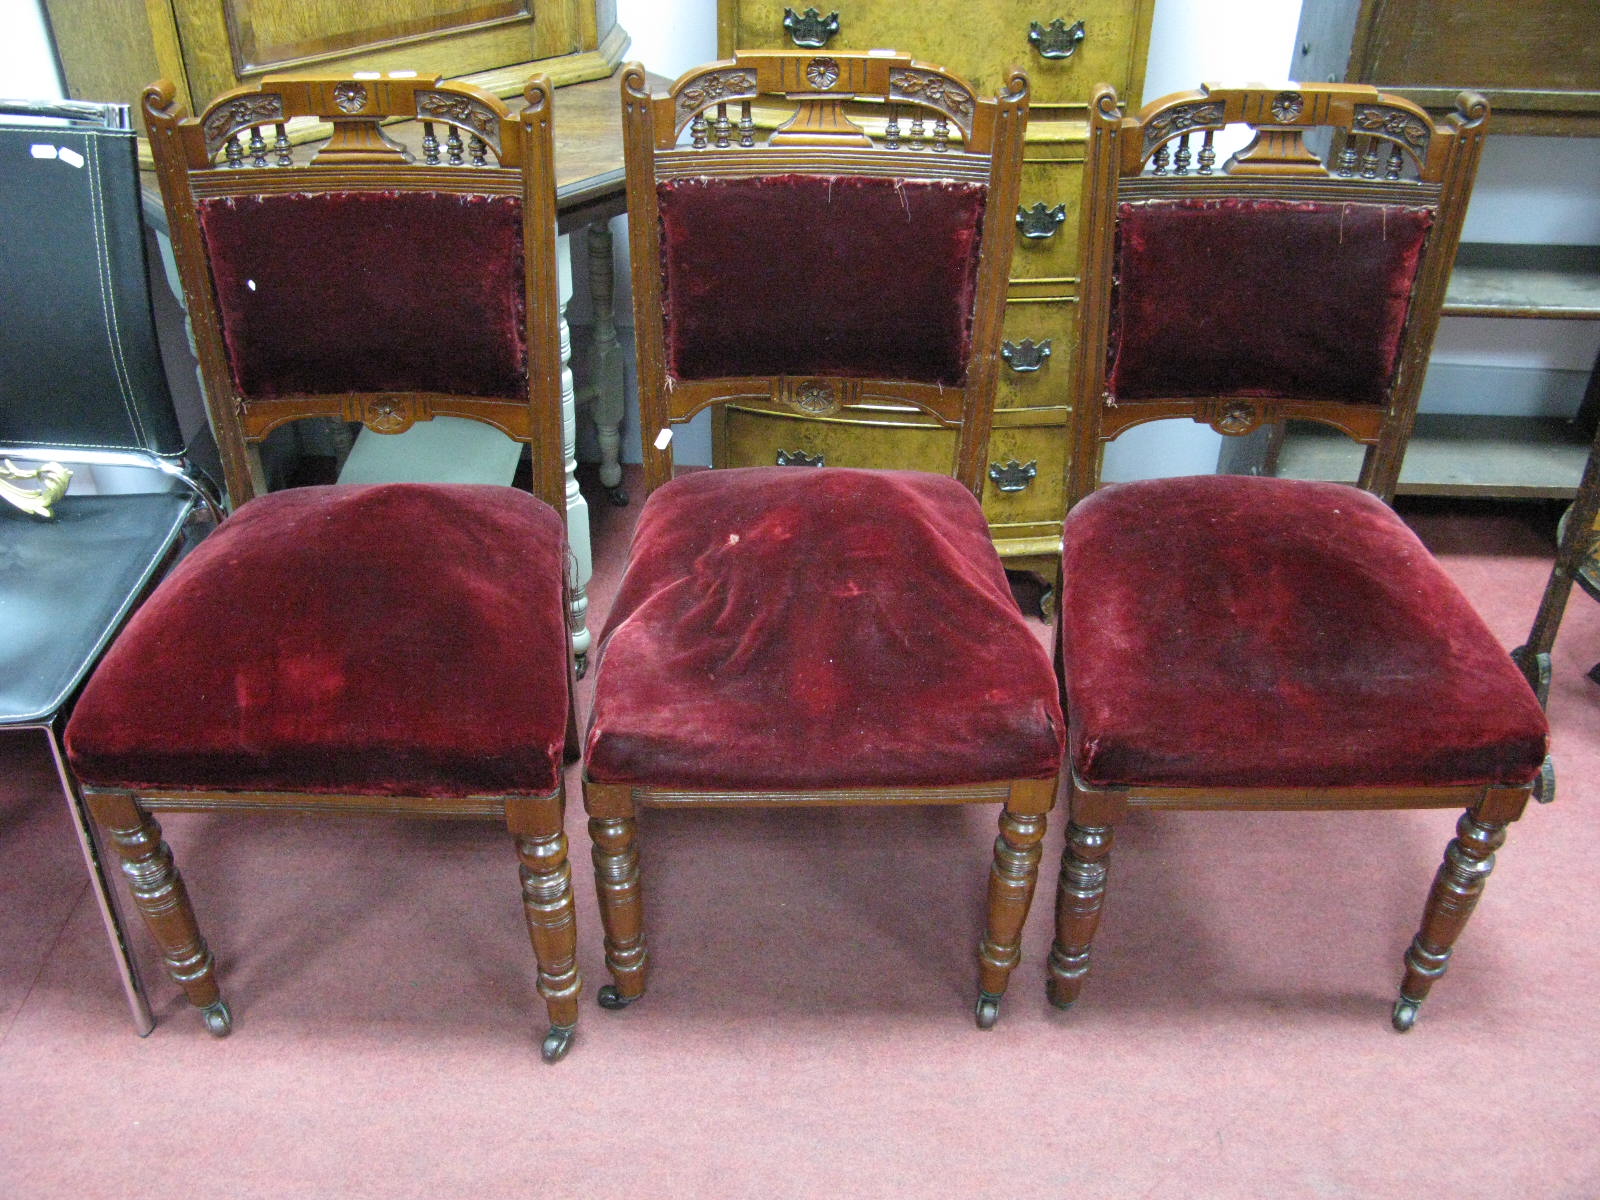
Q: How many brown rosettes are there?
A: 6